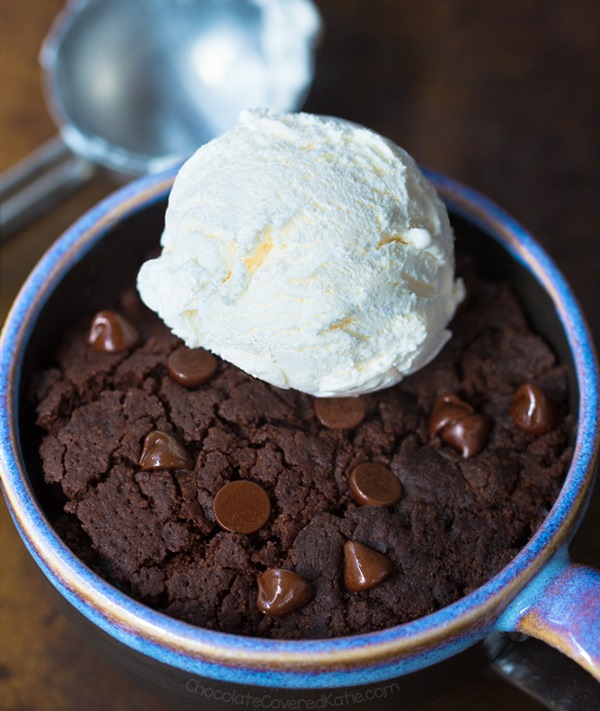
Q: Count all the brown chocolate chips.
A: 11